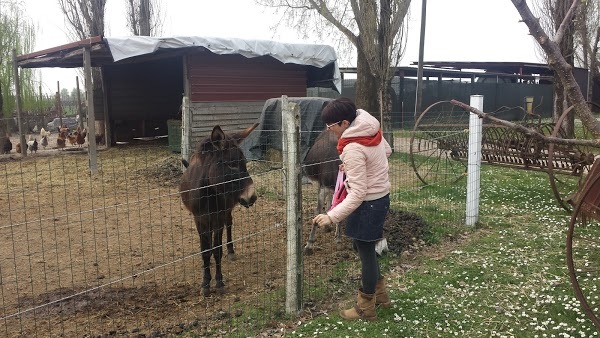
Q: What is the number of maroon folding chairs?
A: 0